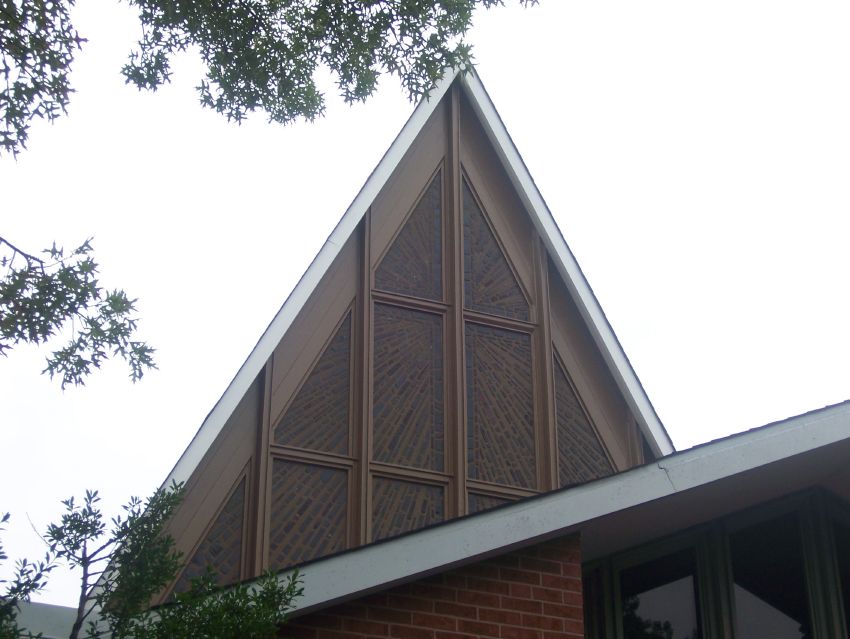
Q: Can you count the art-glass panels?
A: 10